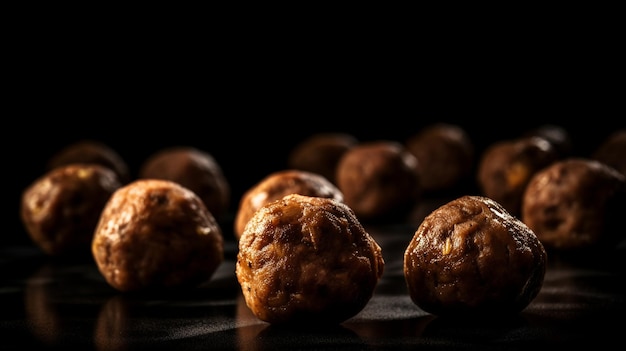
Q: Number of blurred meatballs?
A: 11